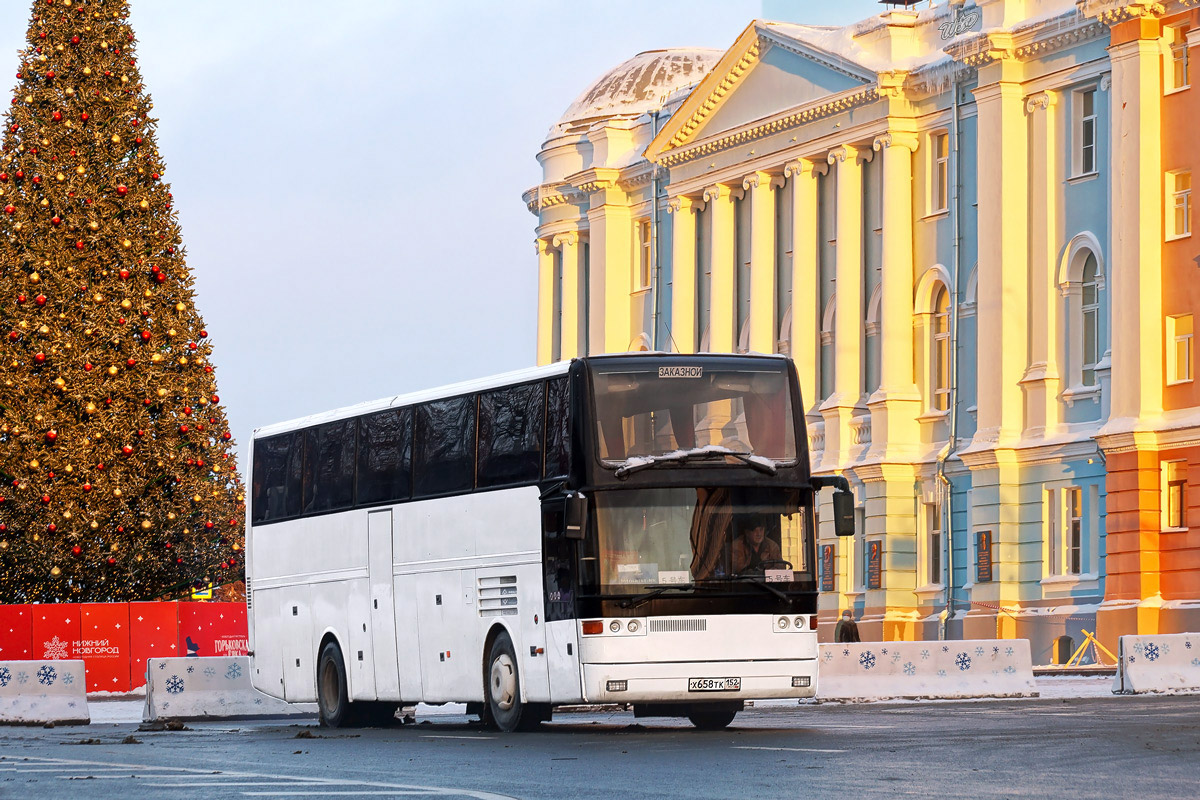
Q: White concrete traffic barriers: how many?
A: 4